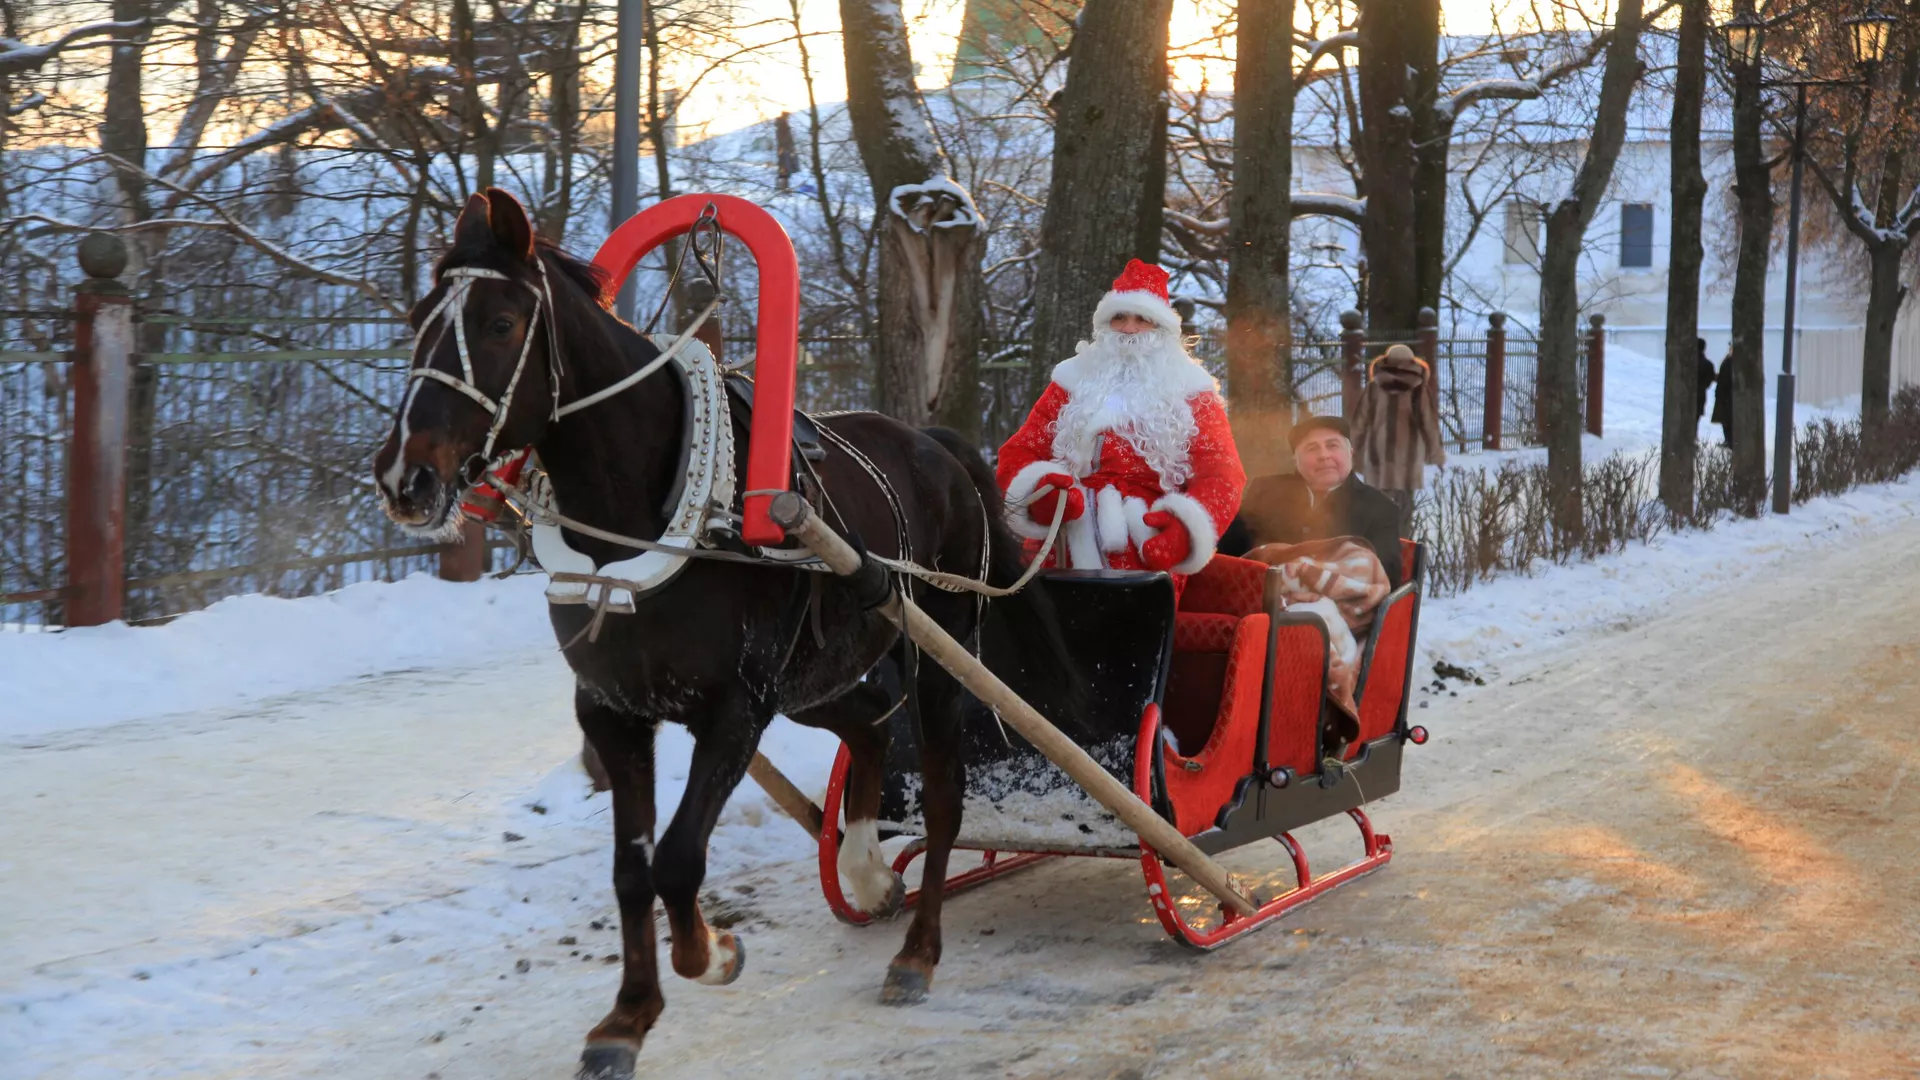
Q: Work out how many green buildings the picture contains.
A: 1